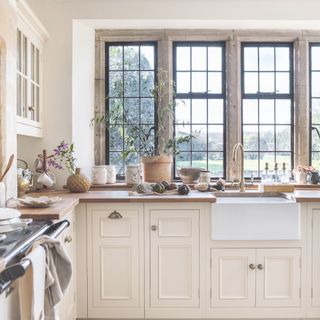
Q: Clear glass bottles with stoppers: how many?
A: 3